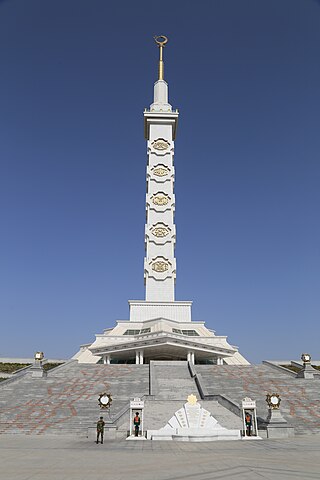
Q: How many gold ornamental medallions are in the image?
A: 5